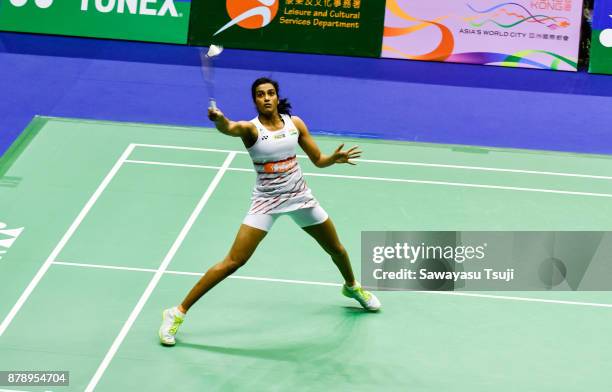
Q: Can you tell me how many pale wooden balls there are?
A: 0